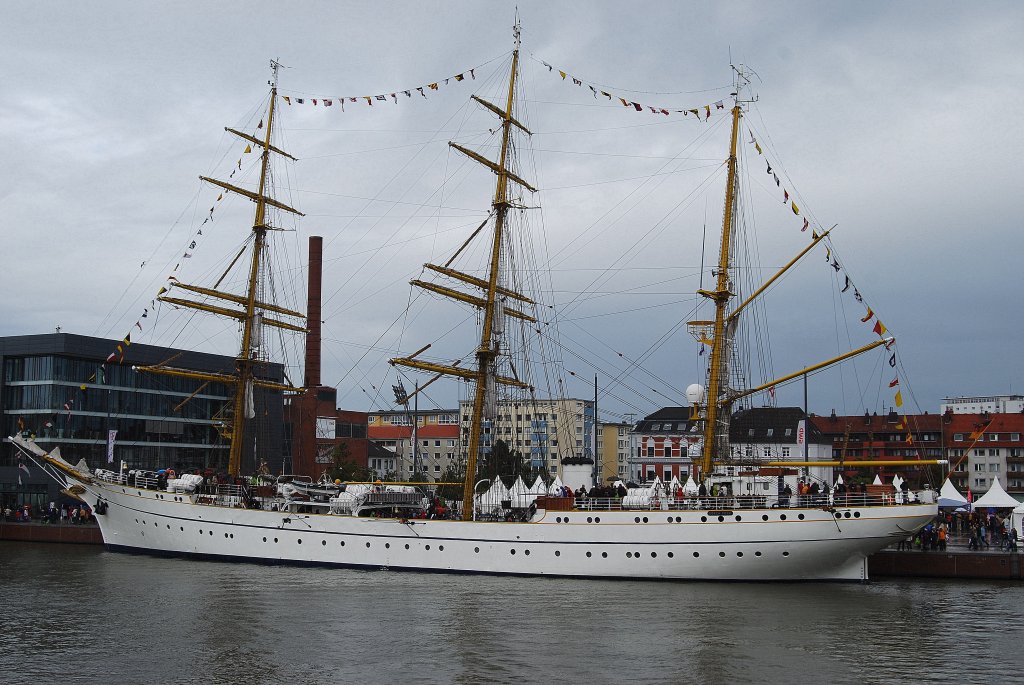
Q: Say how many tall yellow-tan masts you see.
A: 3